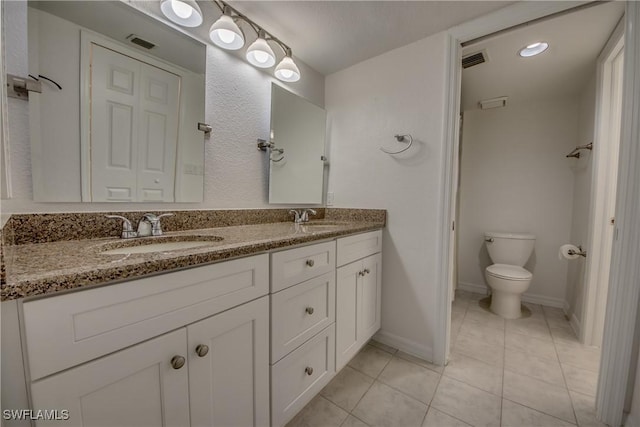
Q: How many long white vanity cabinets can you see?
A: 1